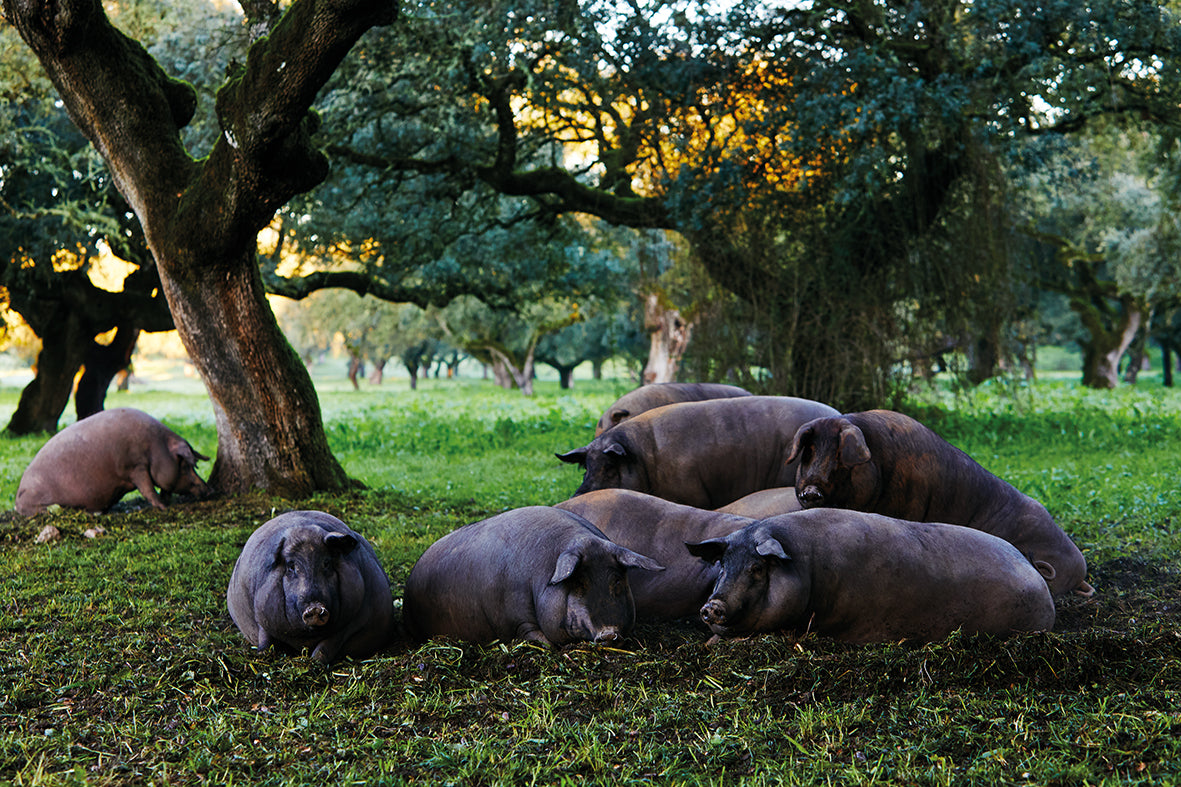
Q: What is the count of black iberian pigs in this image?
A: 9